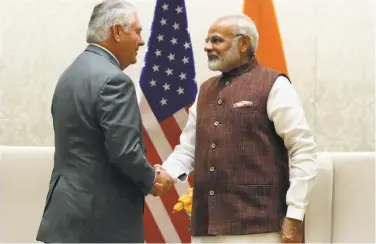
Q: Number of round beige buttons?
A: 6